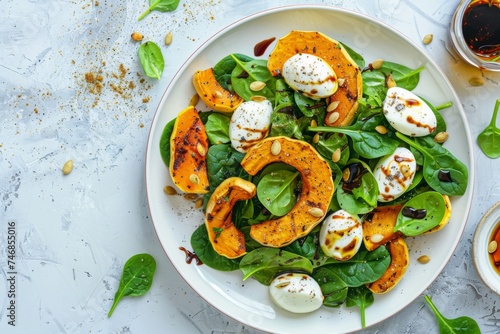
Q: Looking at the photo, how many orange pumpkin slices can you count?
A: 7